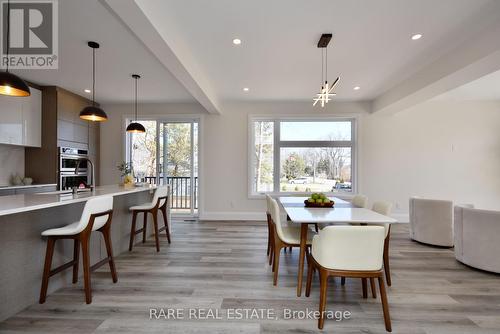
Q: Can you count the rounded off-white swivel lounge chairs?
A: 2